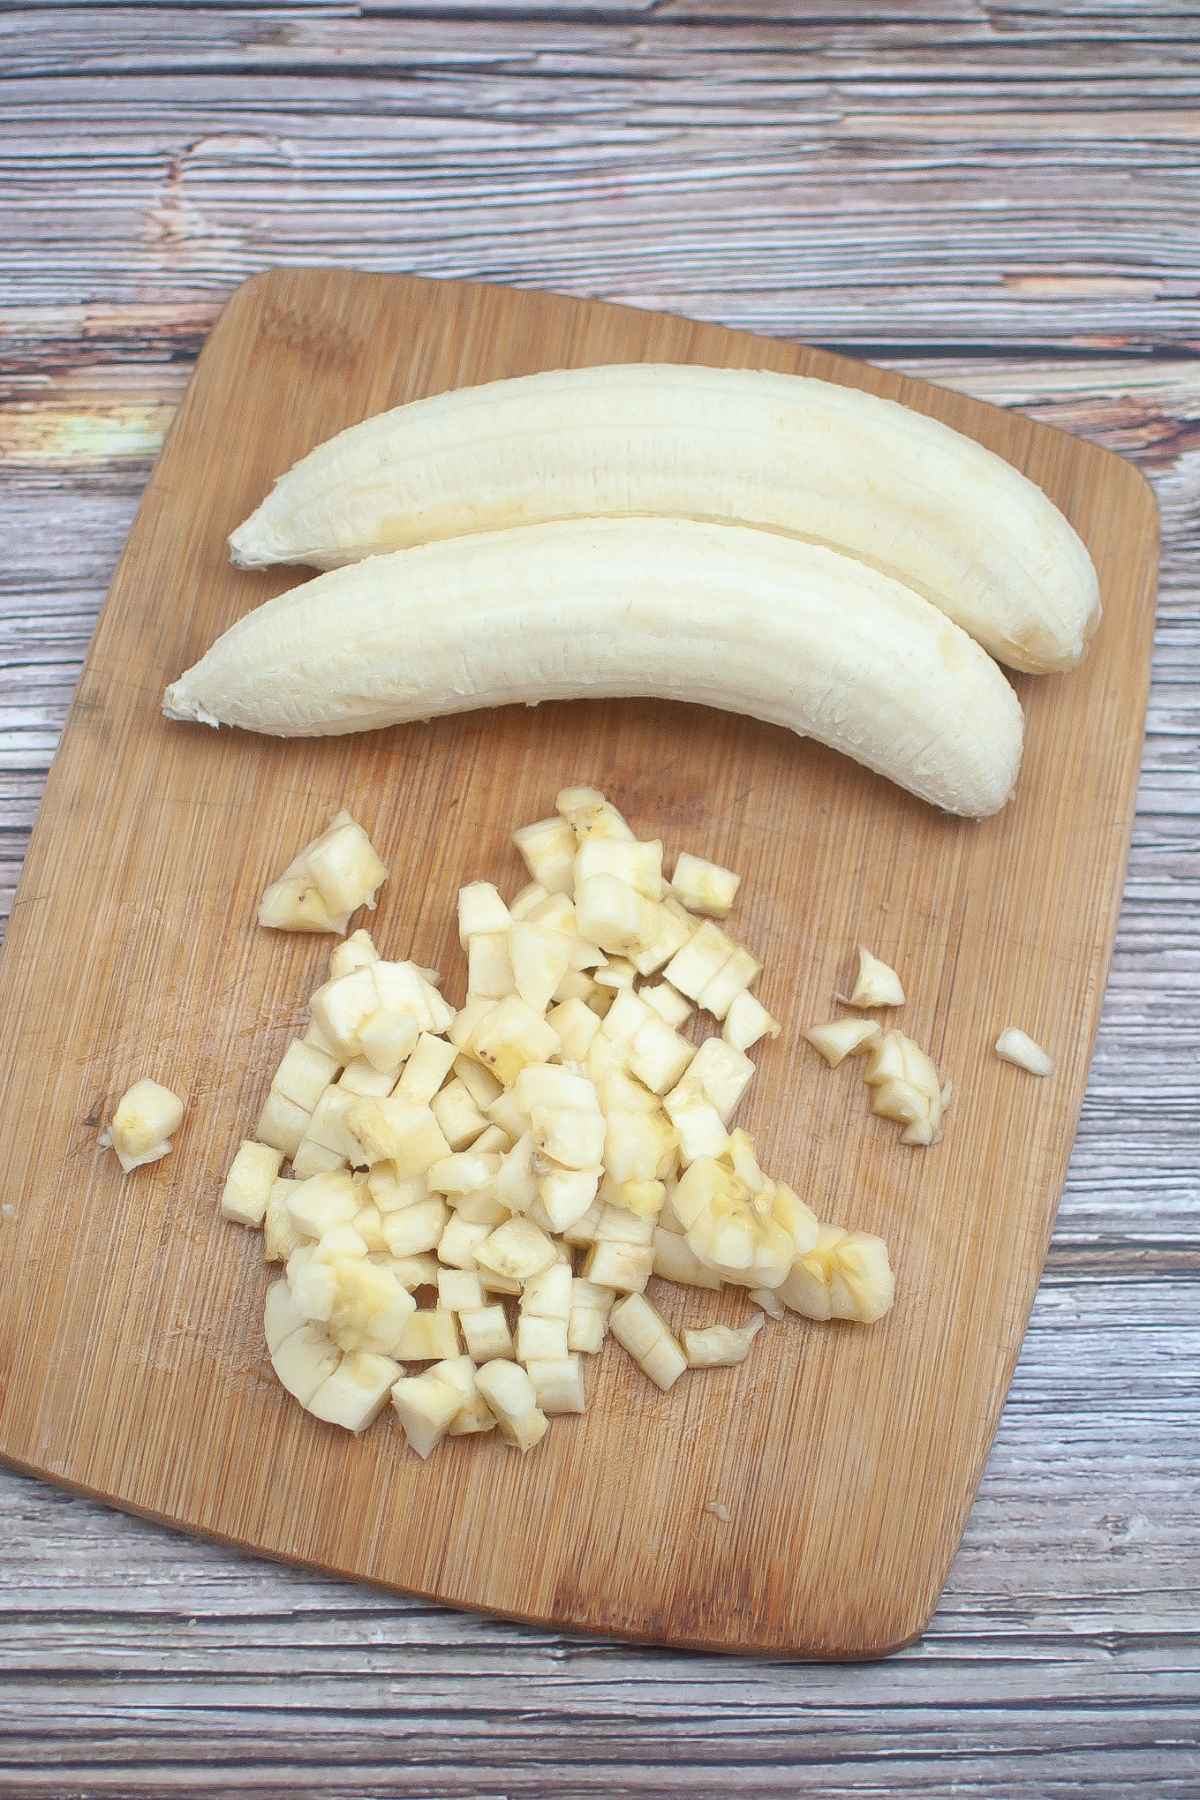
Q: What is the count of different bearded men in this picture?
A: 0